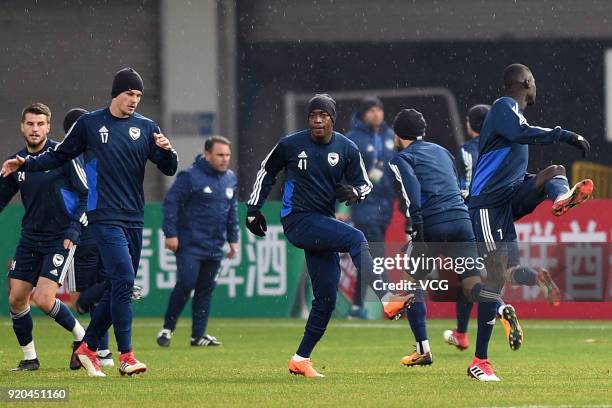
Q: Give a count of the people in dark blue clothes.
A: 9